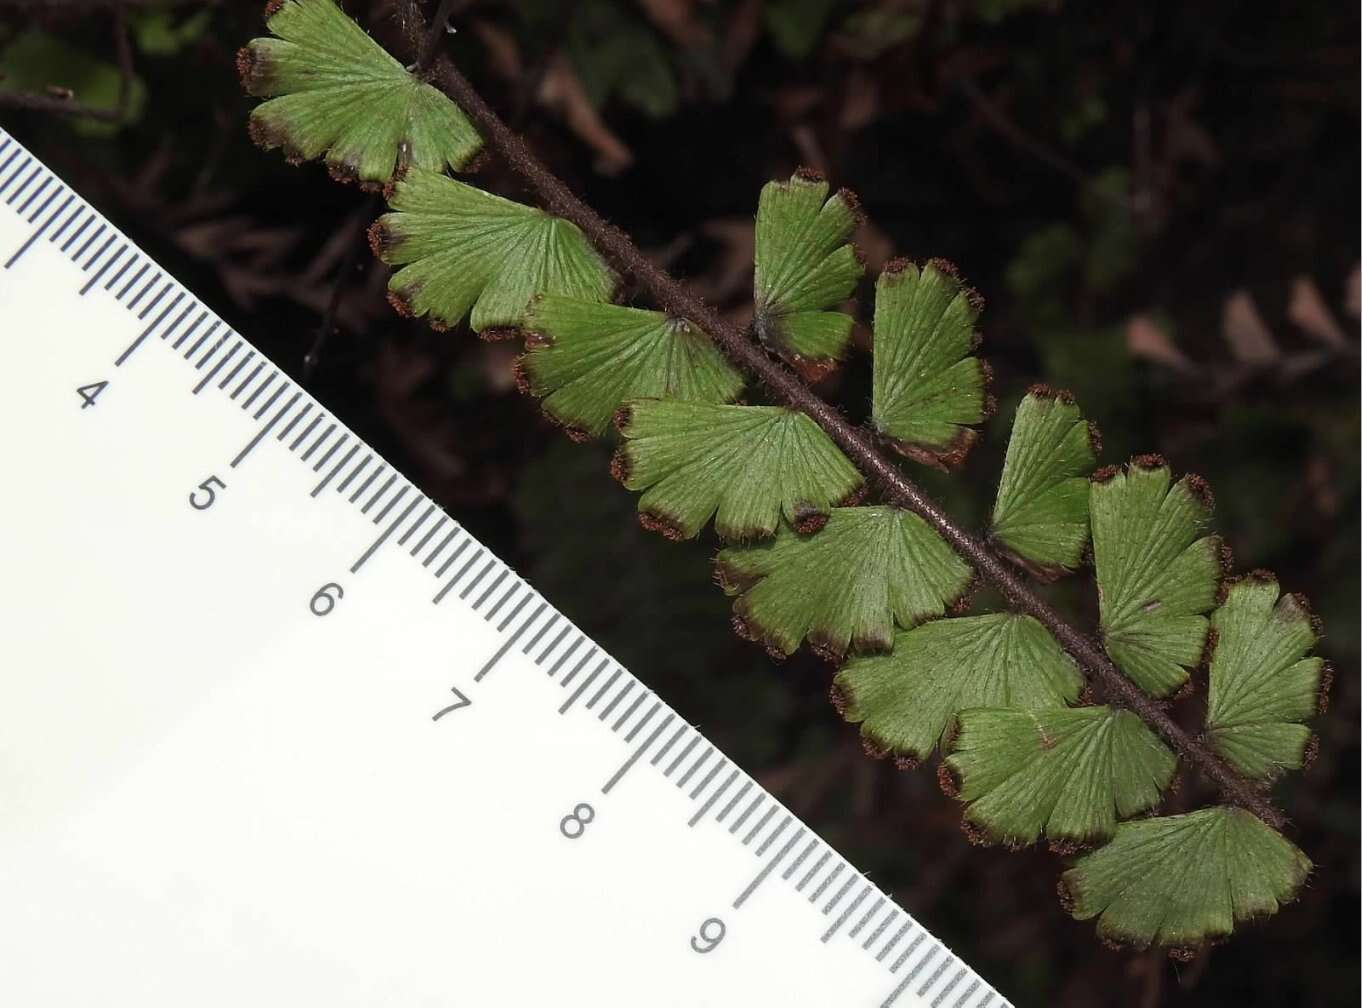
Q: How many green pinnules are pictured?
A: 13